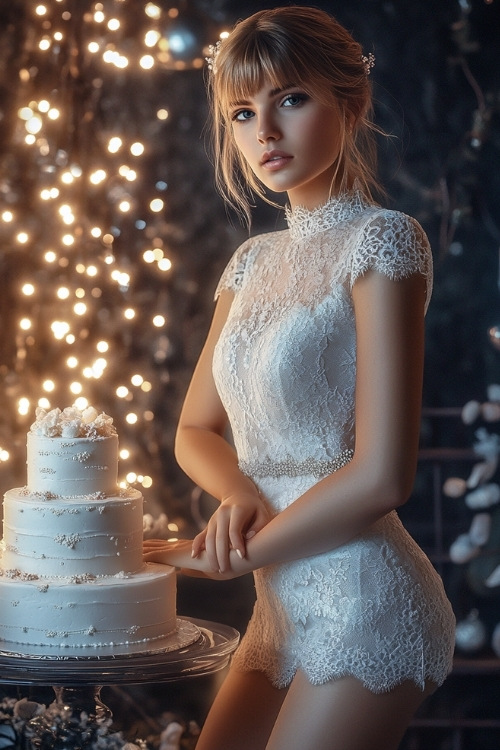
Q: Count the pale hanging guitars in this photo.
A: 0